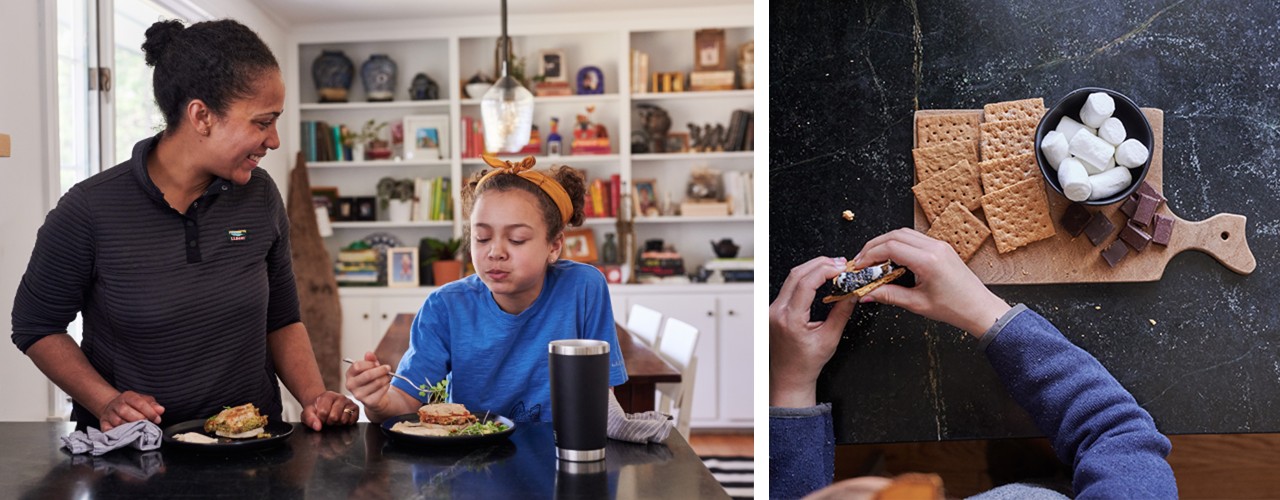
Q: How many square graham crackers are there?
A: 8